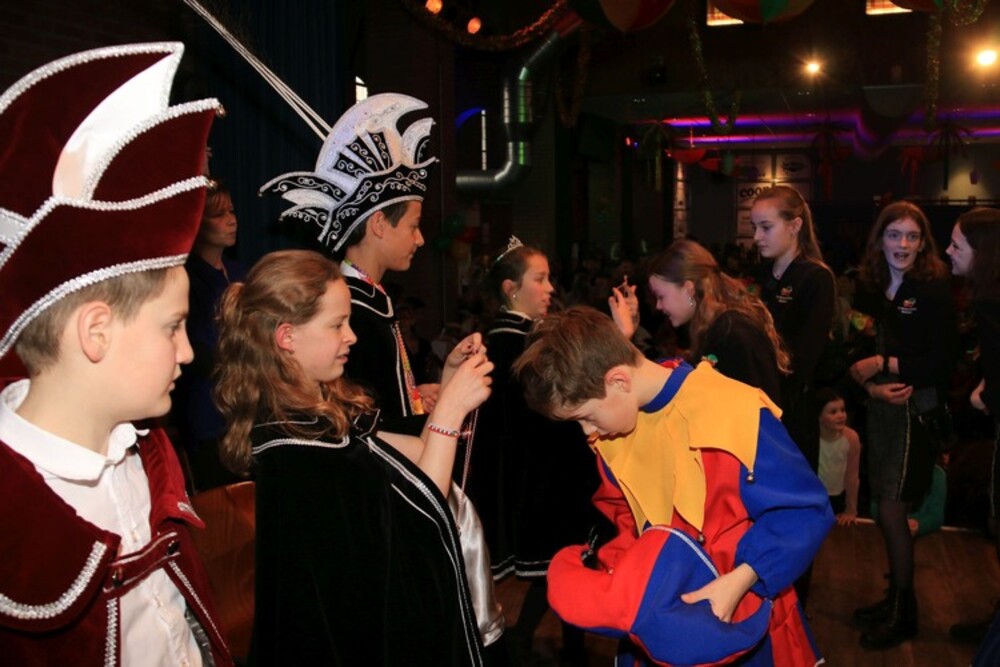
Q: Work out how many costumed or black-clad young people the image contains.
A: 9